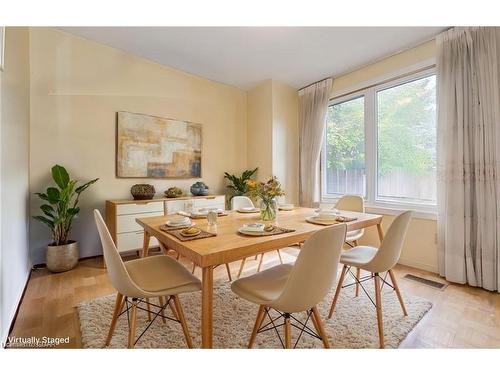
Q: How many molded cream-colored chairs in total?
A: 5